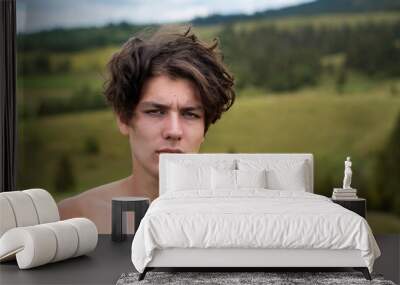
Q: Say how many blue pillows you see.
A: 0